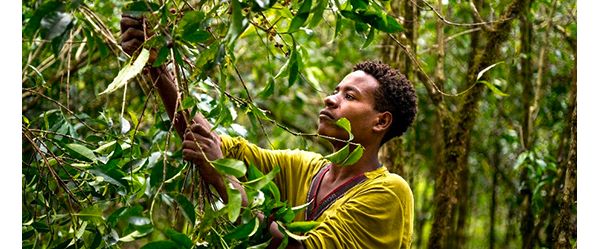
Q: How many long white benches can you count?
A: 0